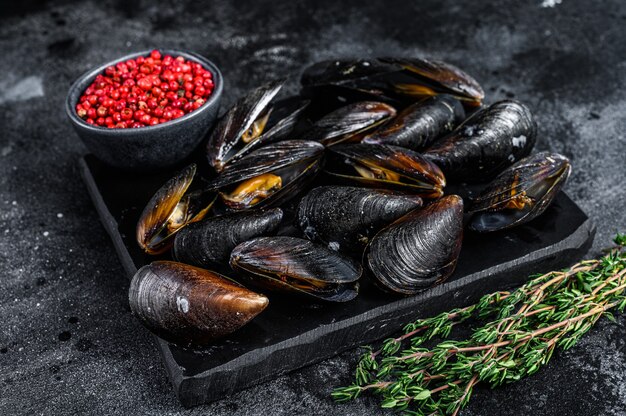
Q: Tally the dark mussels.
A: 15